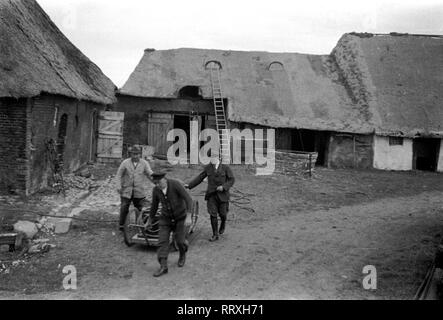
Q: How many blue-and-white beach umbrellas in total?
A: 0